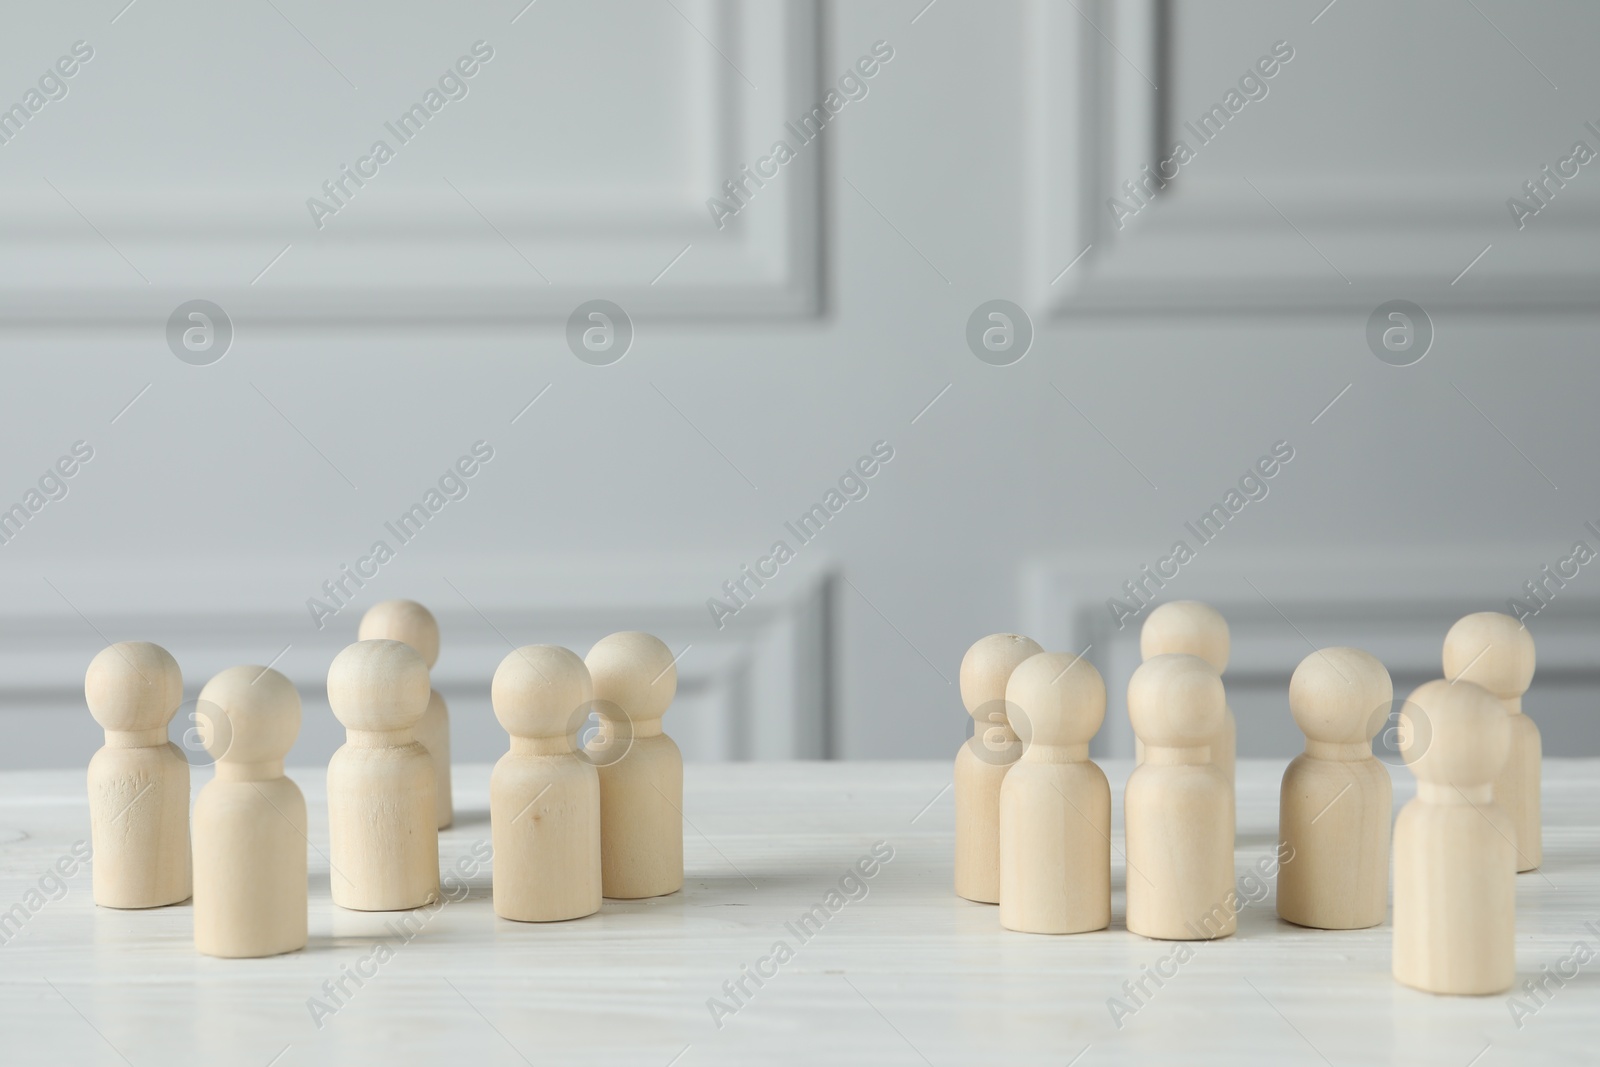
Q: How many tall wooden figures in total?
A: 13